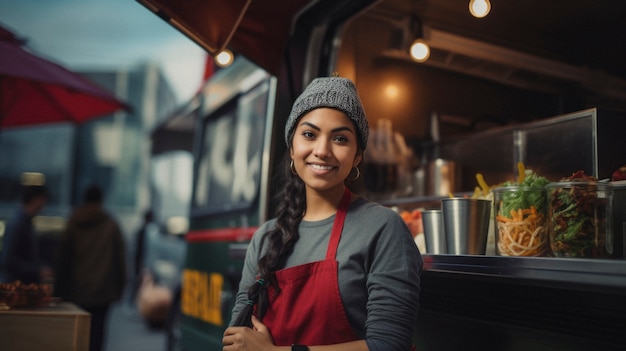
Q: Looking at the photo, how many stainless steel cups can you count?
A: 2